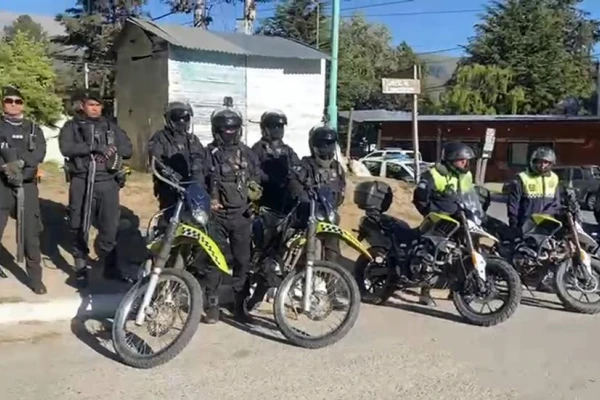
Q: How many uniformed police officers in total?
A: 8